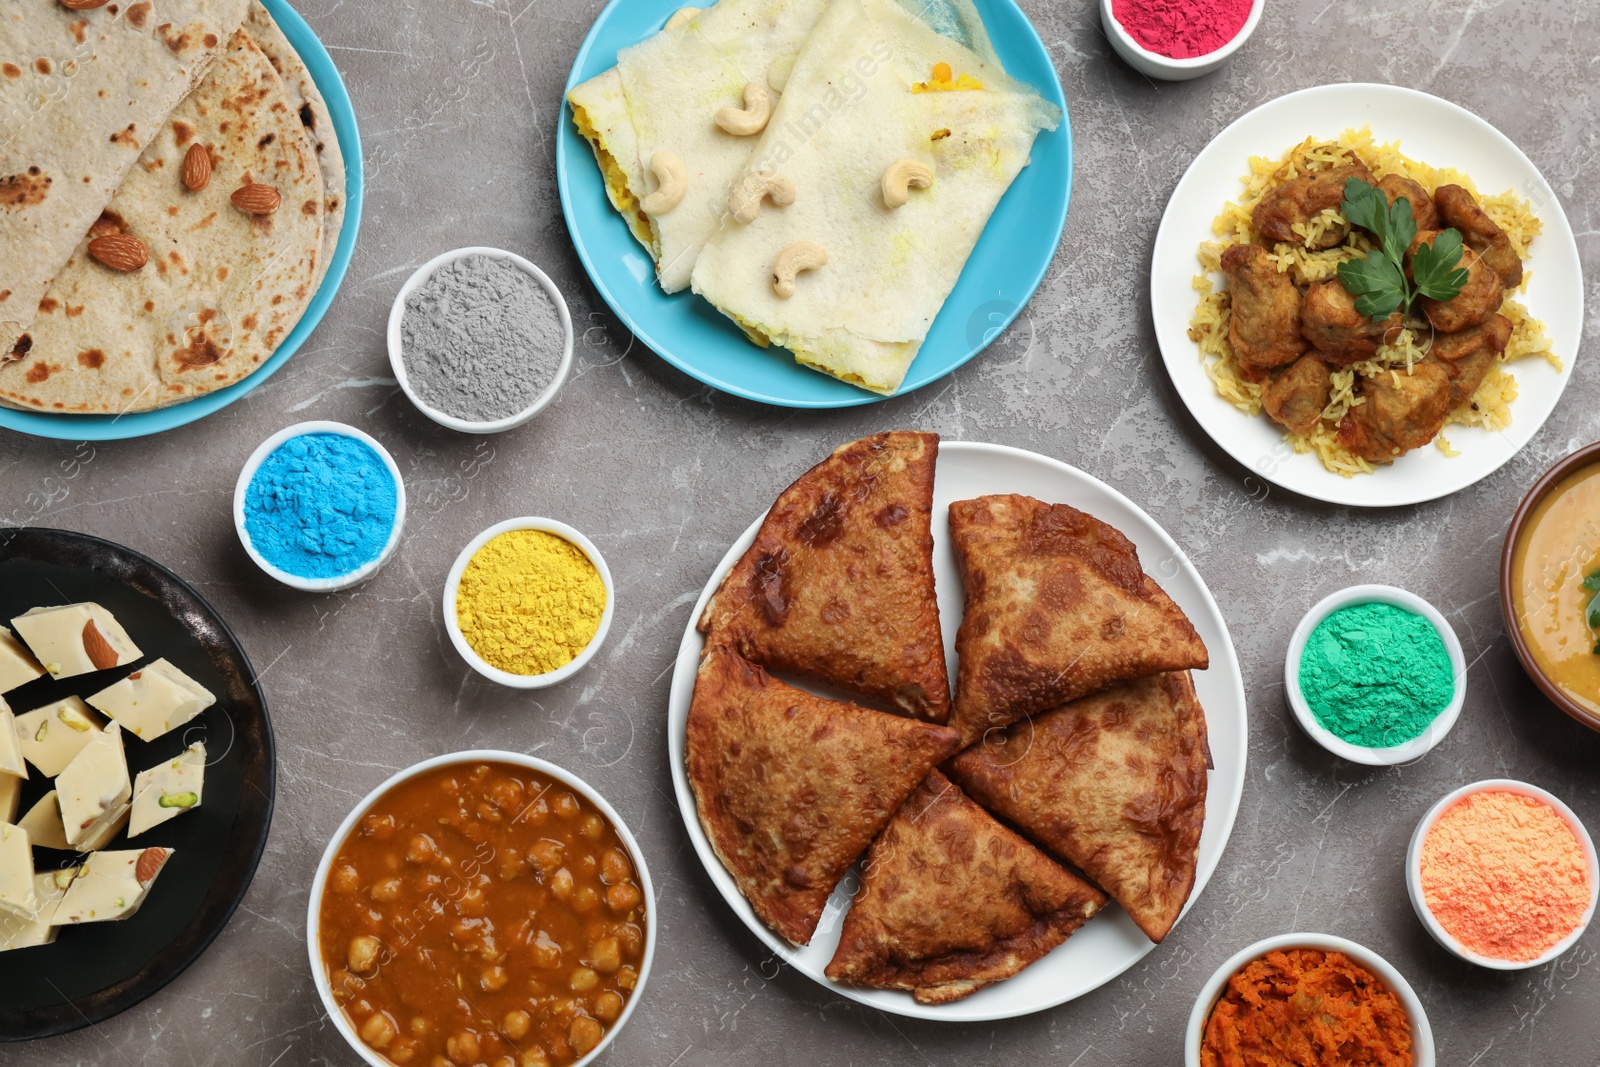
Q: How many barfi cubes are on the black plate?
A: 12